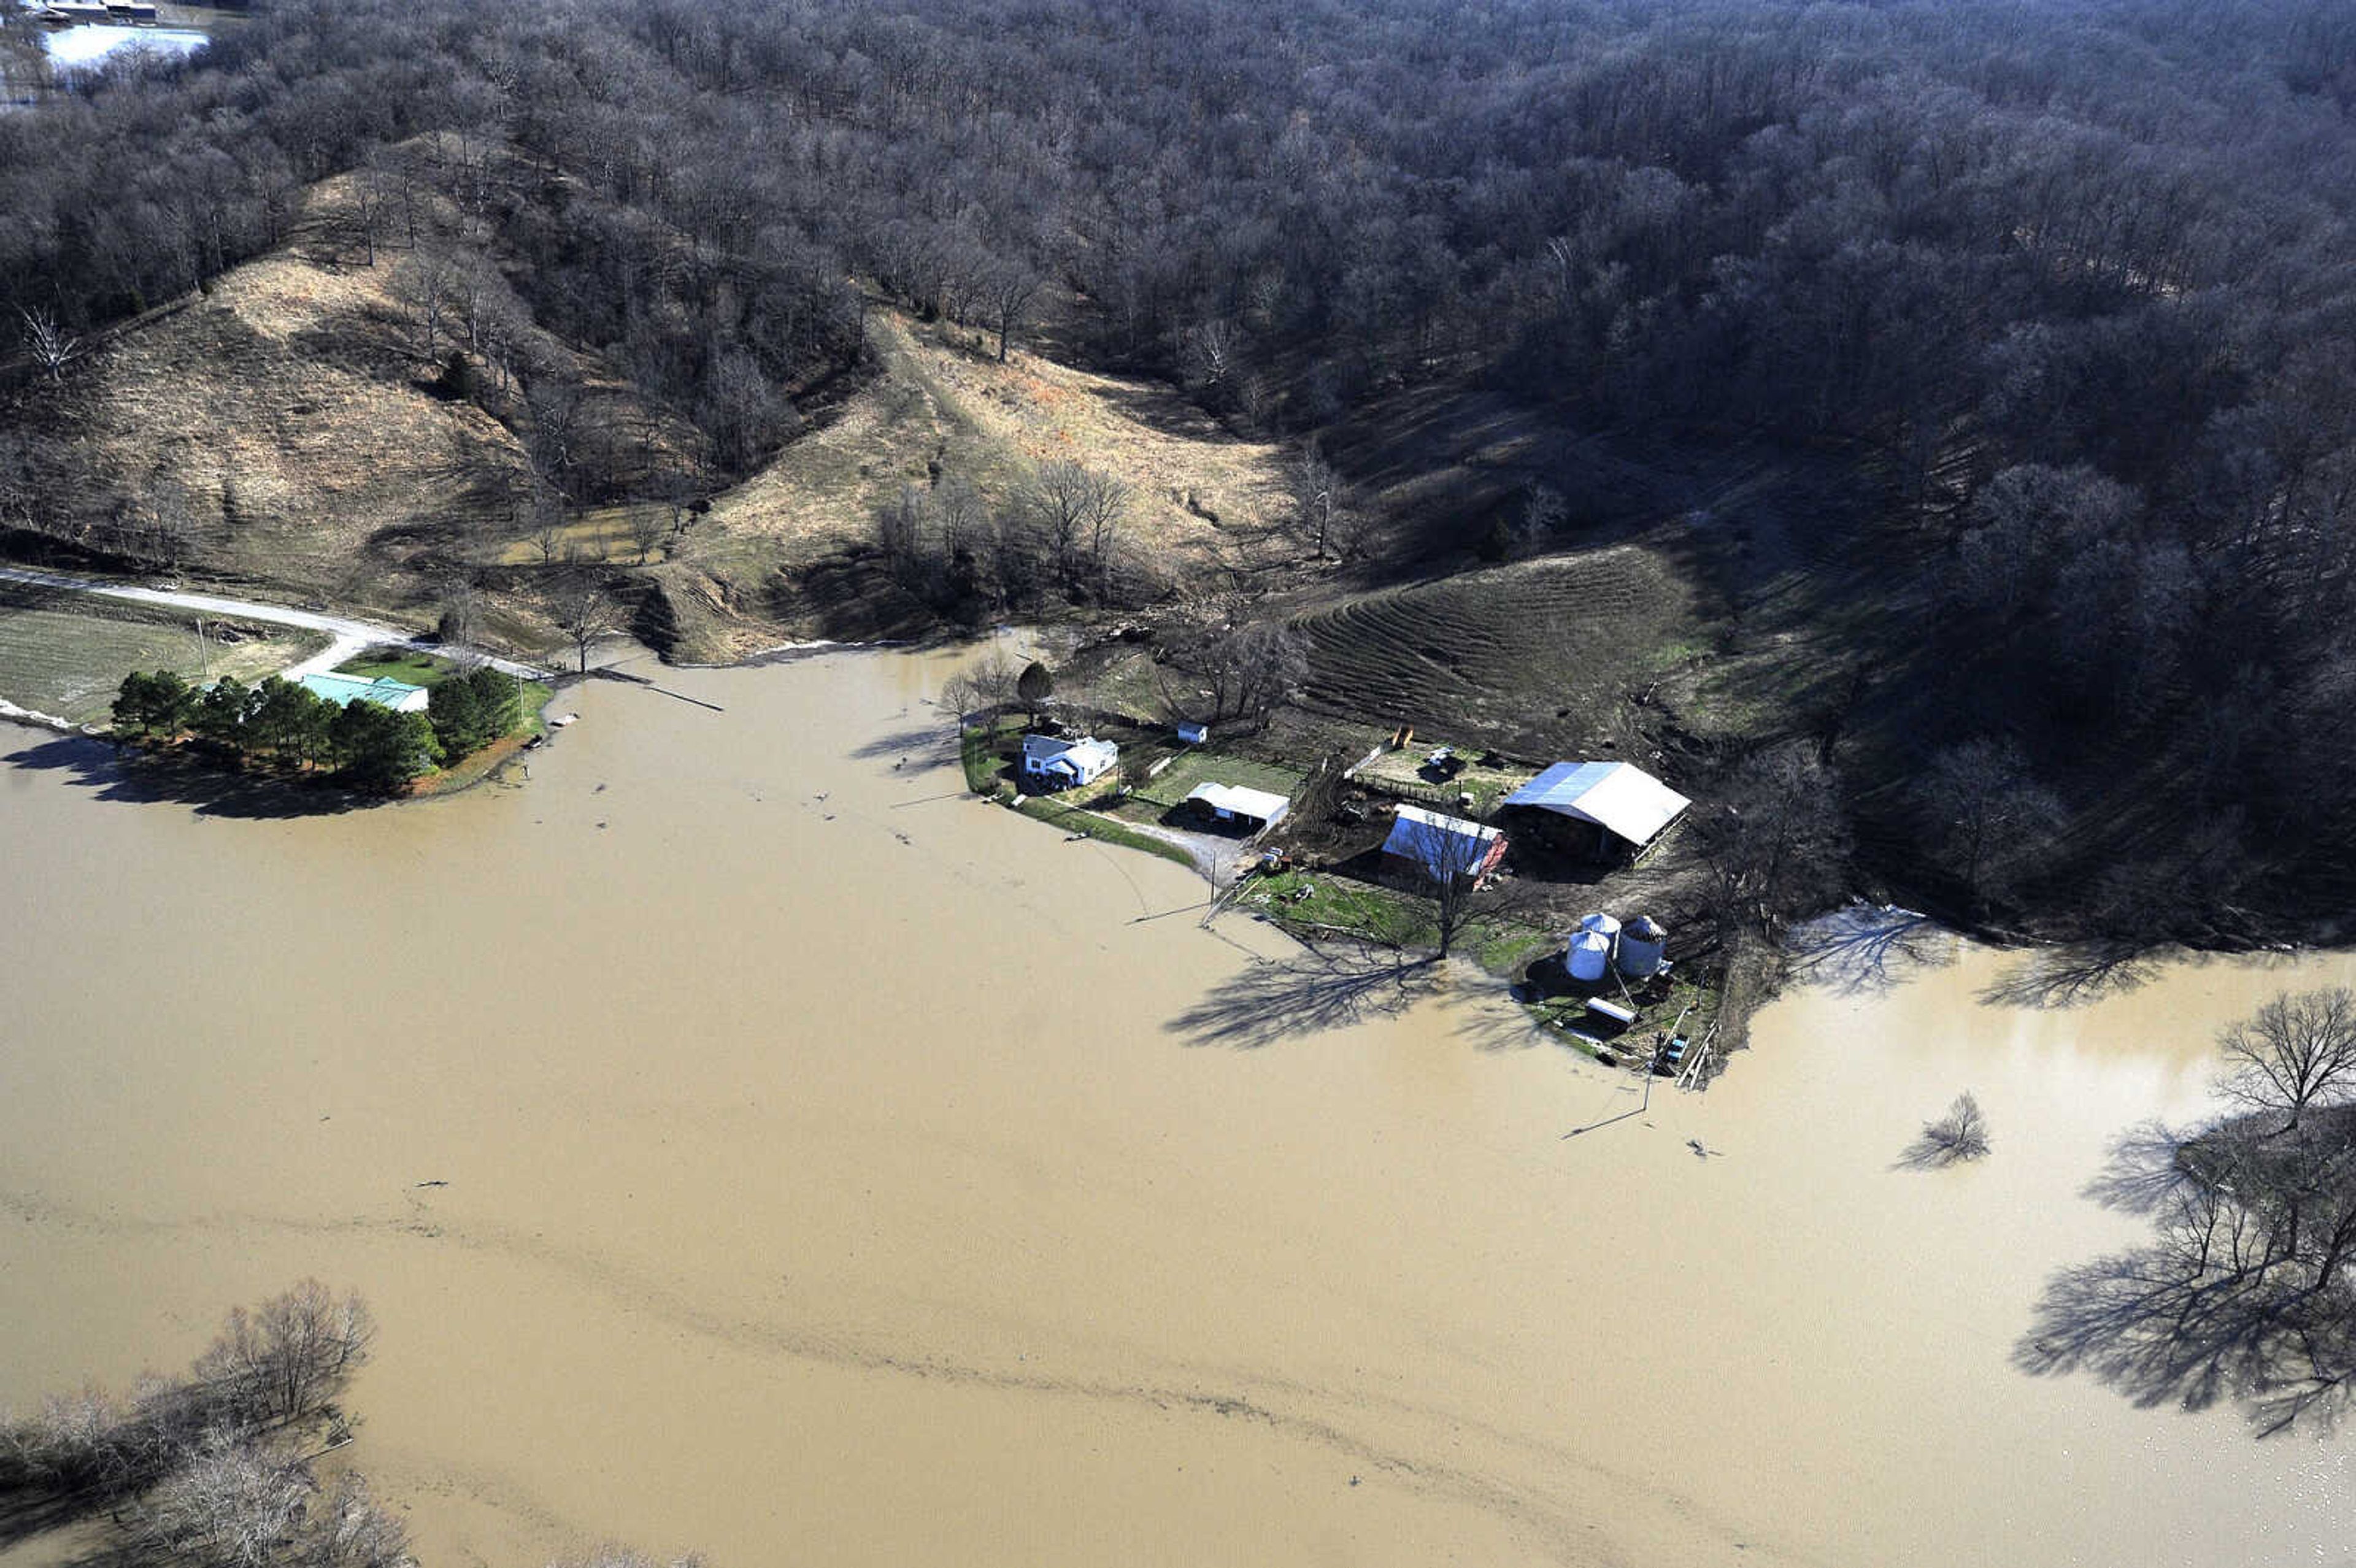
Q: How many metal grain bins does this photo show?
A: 3